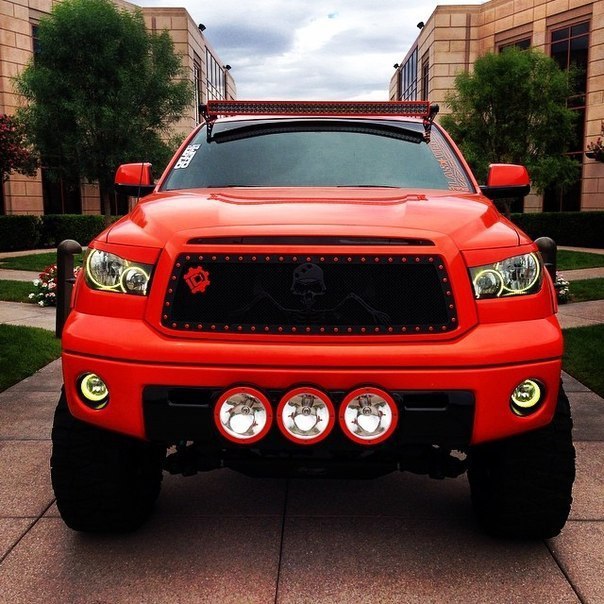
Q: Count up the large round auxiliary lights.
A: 3